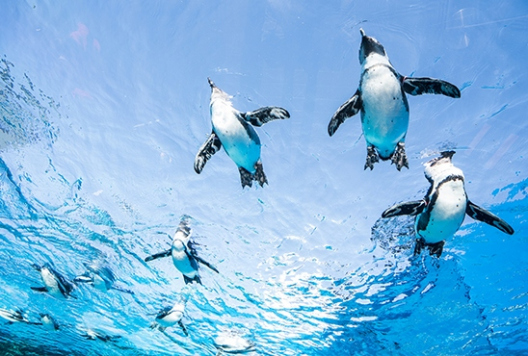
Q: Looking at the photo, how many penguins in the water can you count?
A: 11